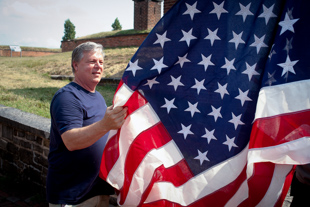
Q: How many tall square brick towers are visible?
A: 1